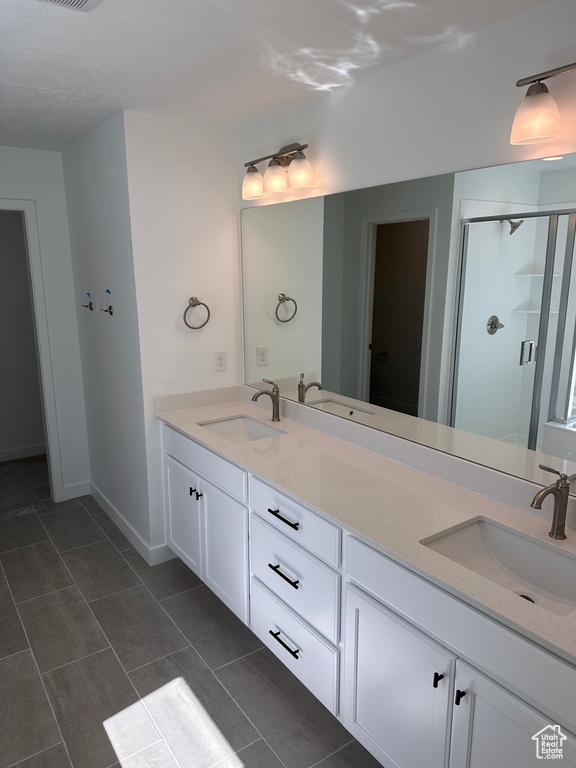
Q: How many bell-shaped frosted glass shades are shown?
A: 4